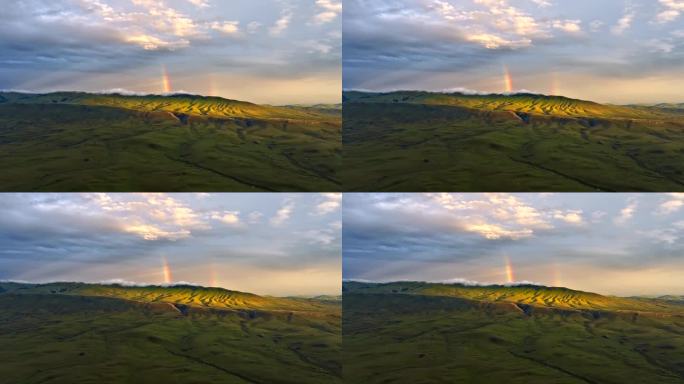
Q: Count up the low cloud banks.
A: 4